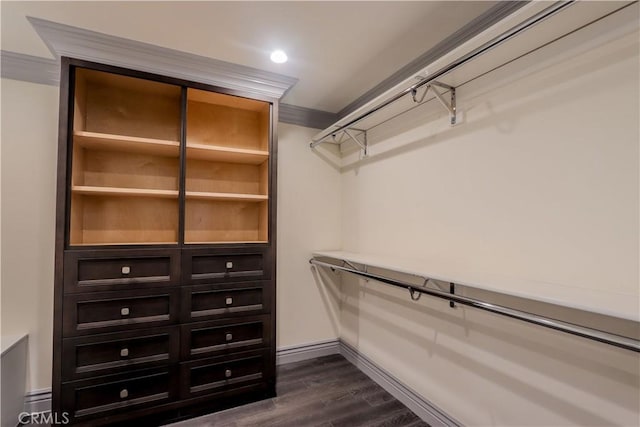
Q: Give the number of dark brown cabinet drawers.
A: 8